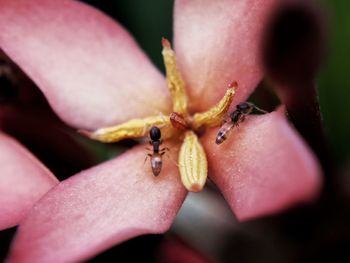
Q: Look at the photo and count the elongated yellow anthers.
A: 4